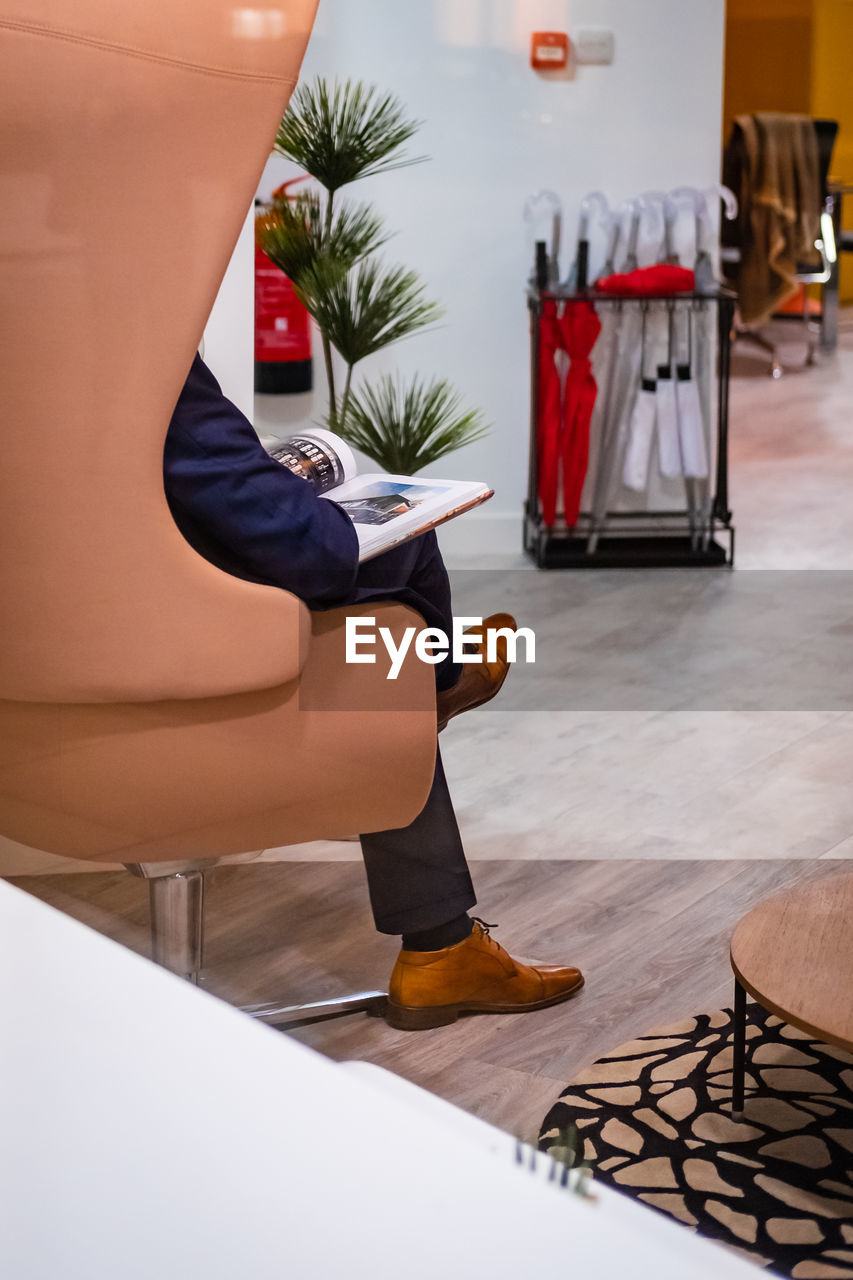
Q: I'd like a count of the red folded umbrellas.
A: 3